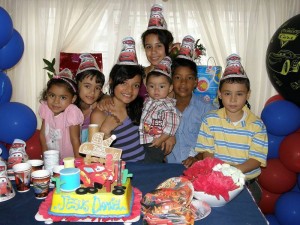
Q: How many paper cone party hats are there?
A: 9